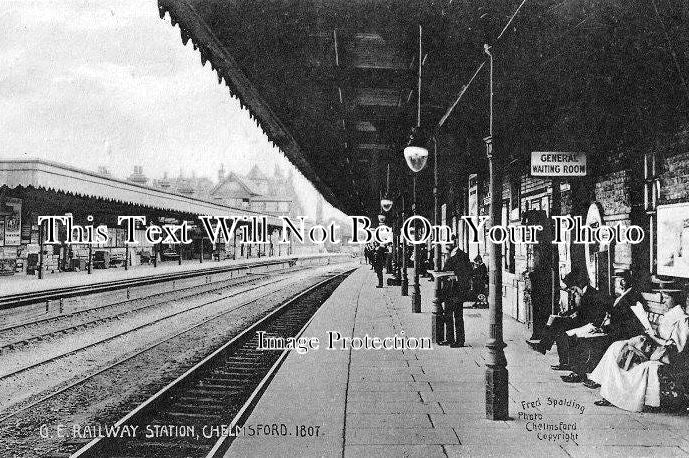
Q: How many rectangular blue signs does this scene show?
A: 0